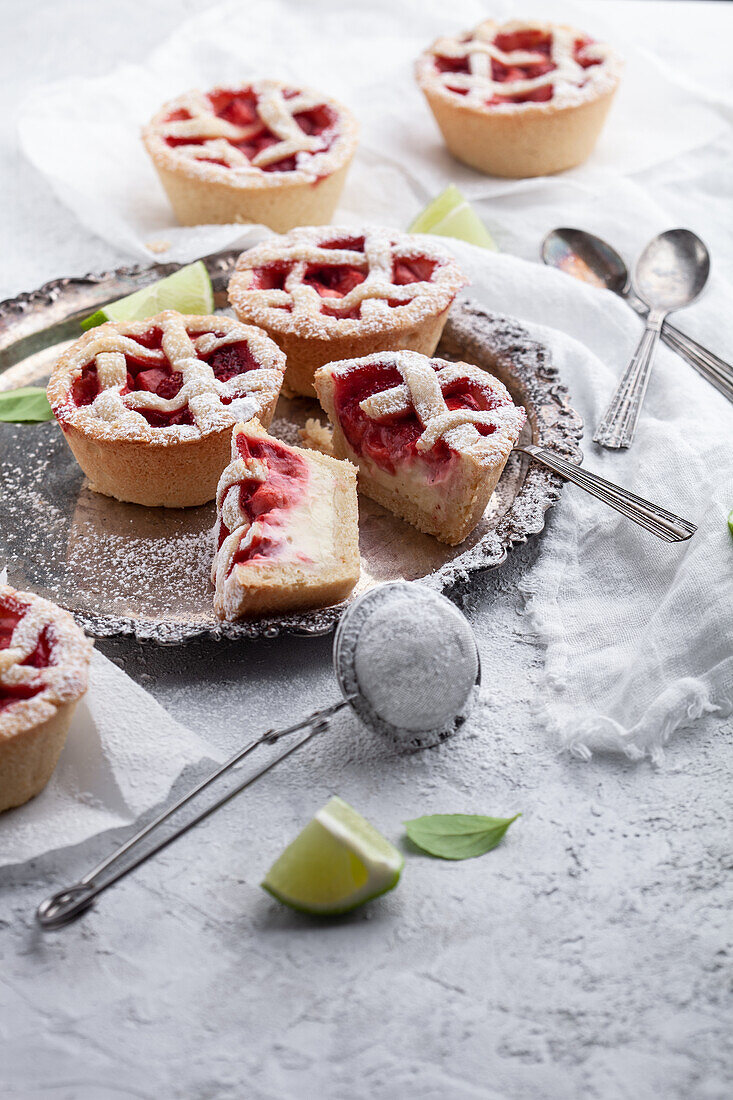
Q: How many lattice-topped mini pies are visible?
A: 6